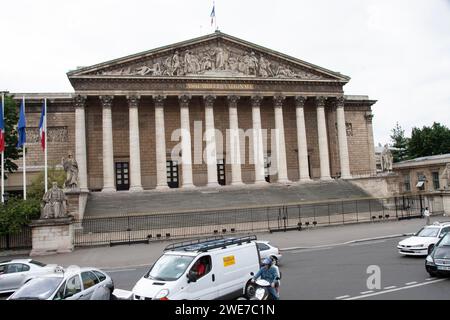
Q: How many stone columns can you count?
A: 12